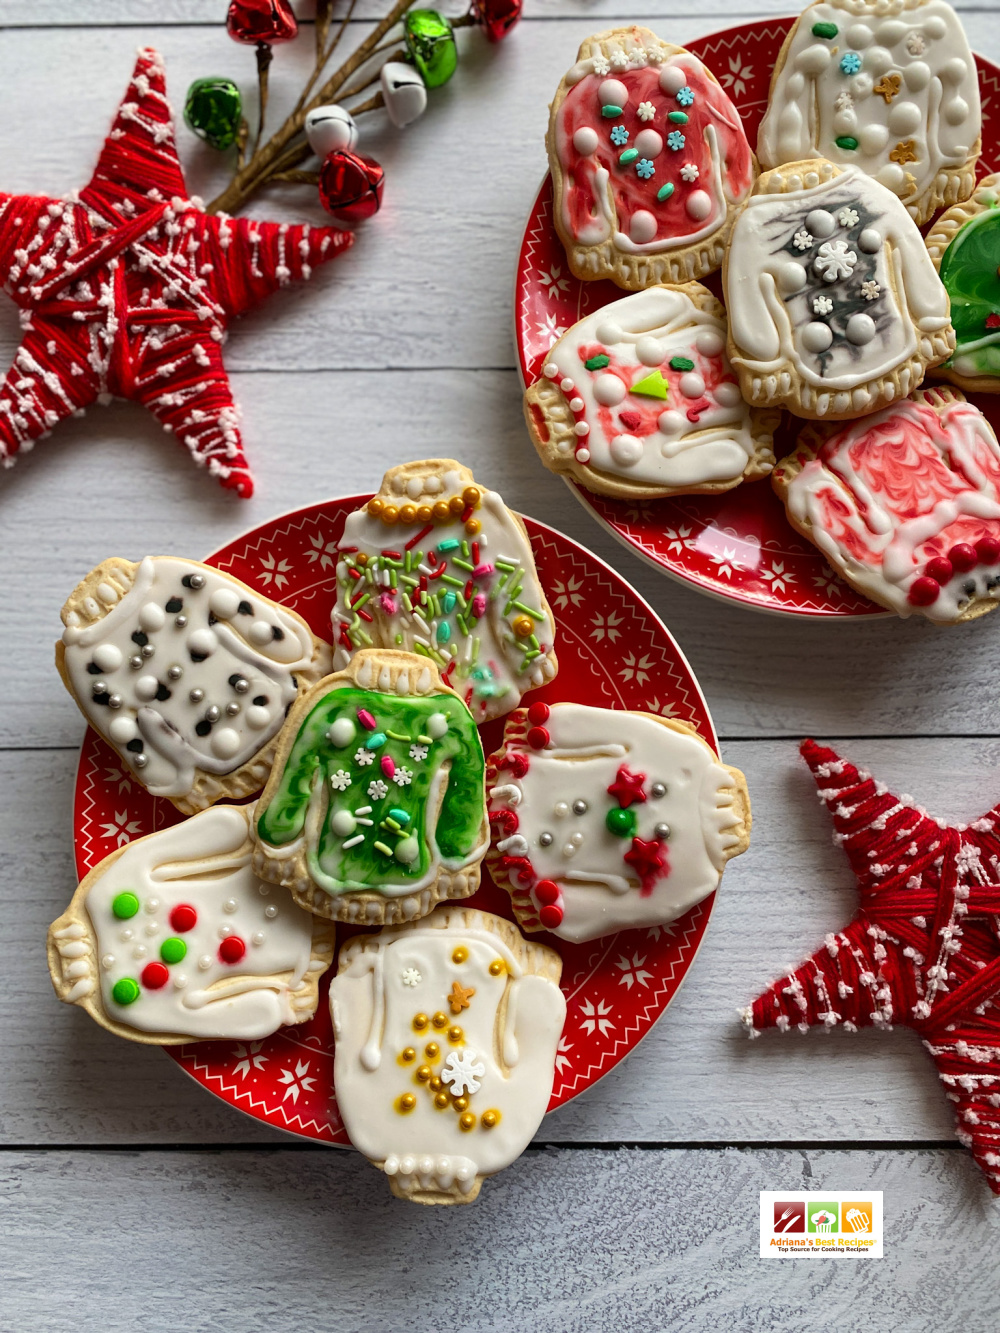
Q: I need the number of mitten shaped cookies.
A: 0